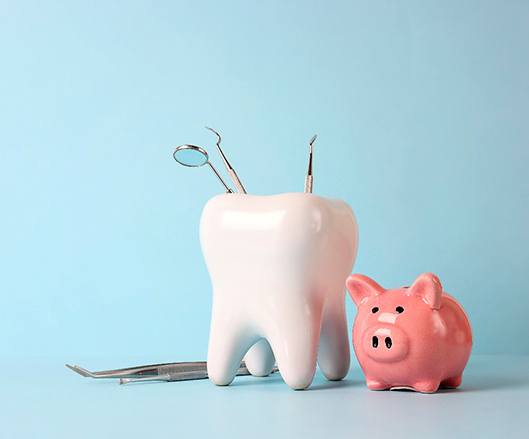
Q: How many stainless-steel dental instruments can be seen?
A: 5